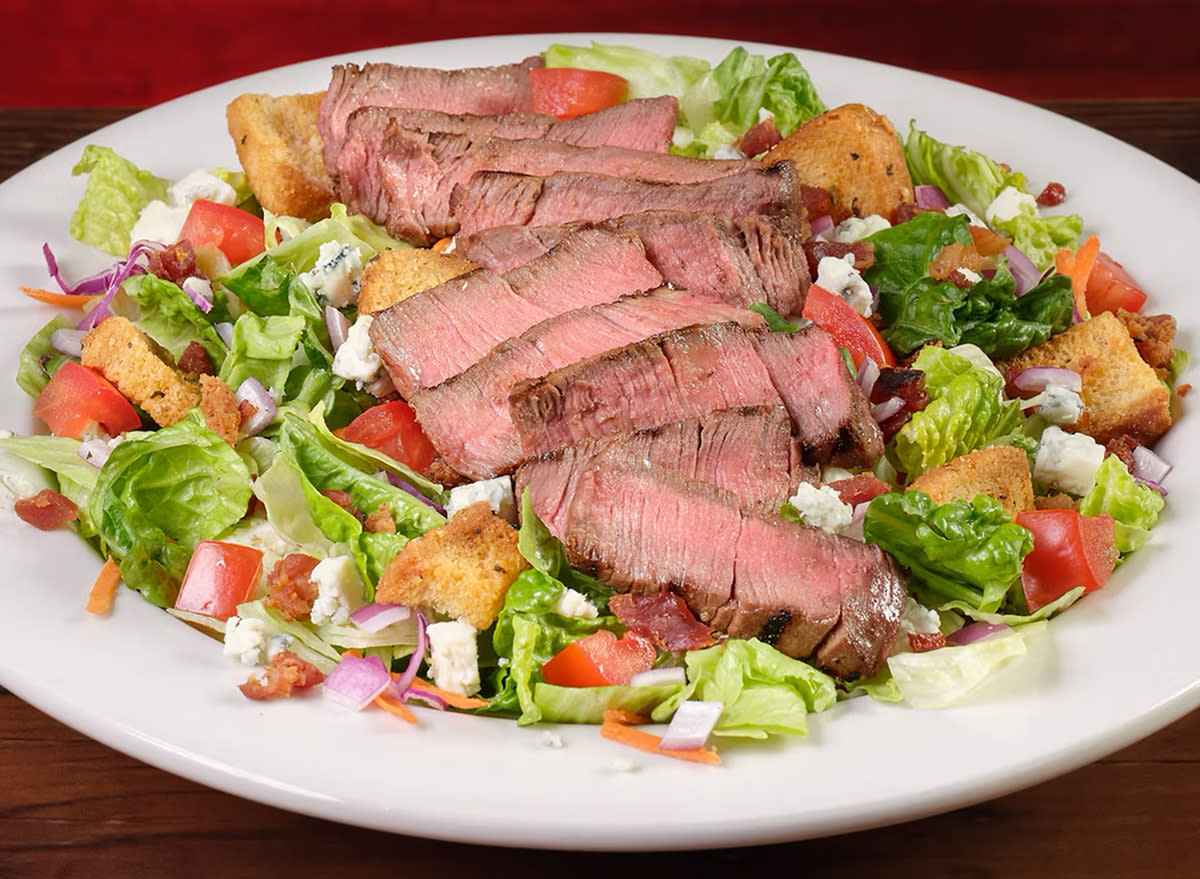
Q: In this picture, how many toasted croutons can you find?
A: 7